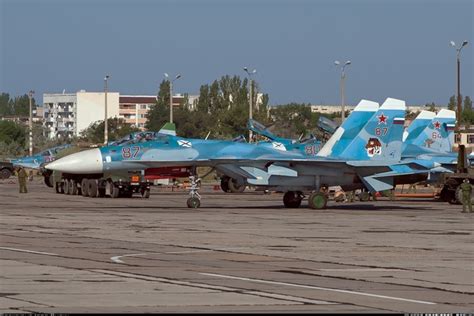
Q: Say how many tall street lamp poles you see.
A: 6